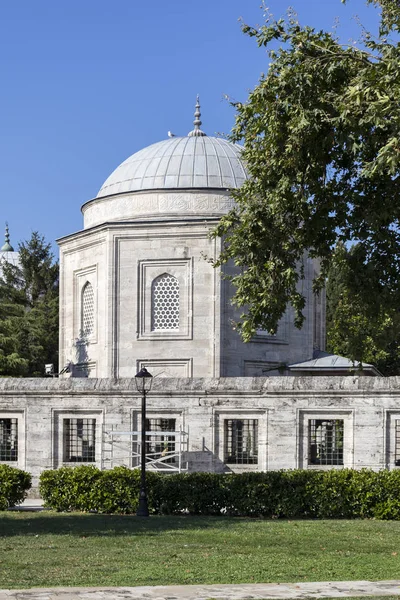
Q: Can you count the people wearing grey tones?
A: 0